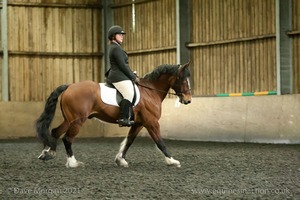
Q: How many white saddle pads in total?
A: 1